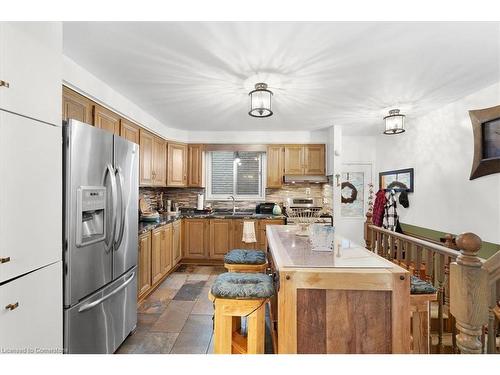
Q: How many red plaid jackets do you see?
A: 1